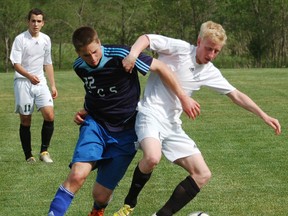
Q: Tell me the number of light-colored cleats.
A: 3